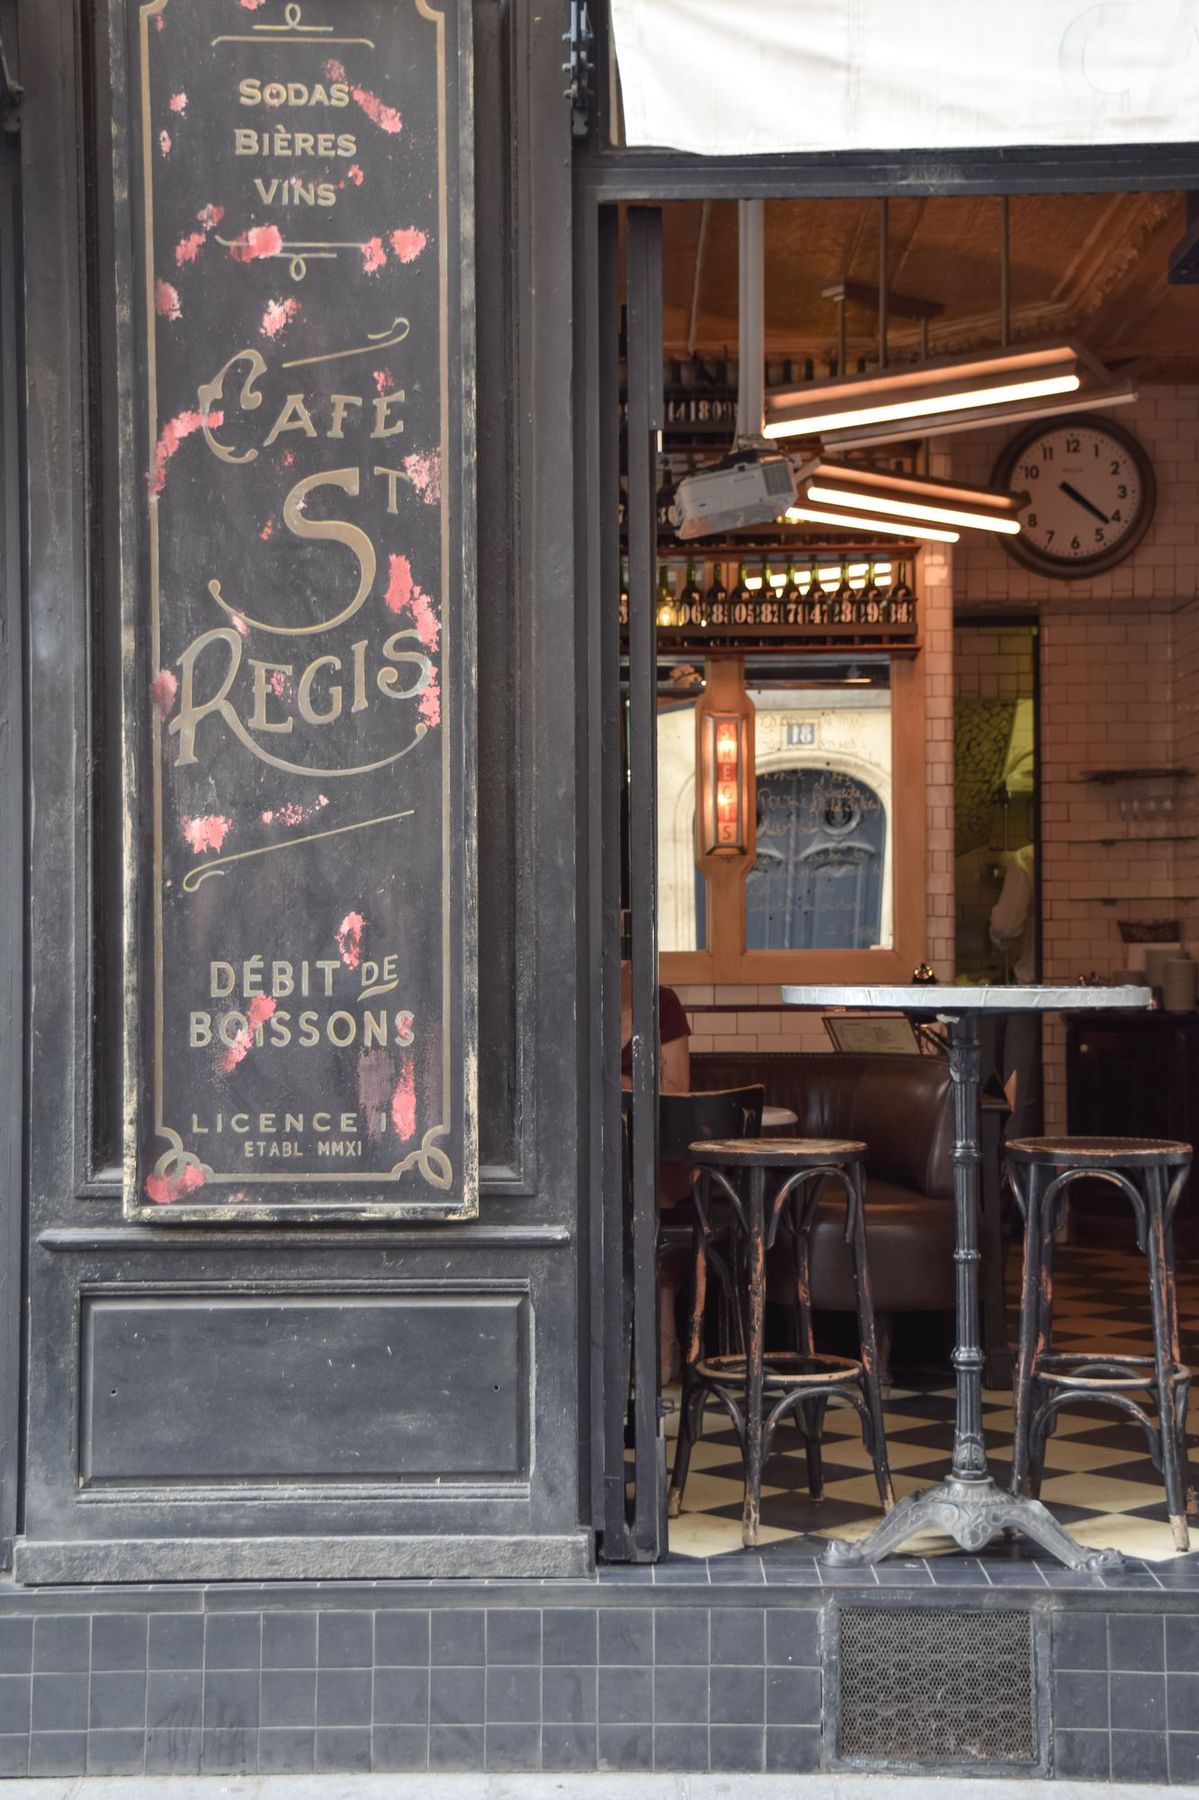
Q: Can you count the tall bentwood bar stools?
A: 2